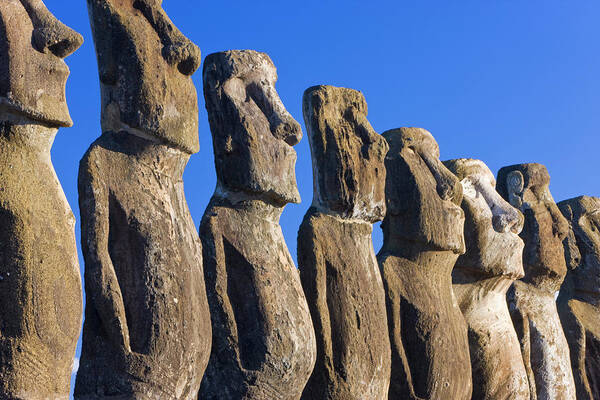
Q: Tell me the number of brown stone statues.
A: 8